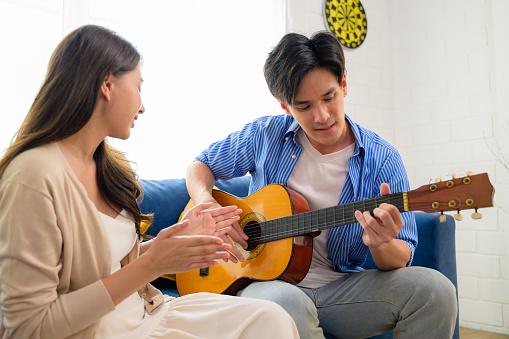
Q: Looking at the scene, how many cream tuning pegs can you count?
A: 6